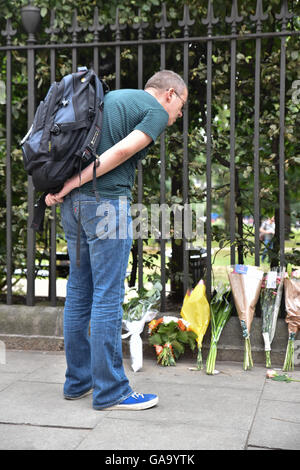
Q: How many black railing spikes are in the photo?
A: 12